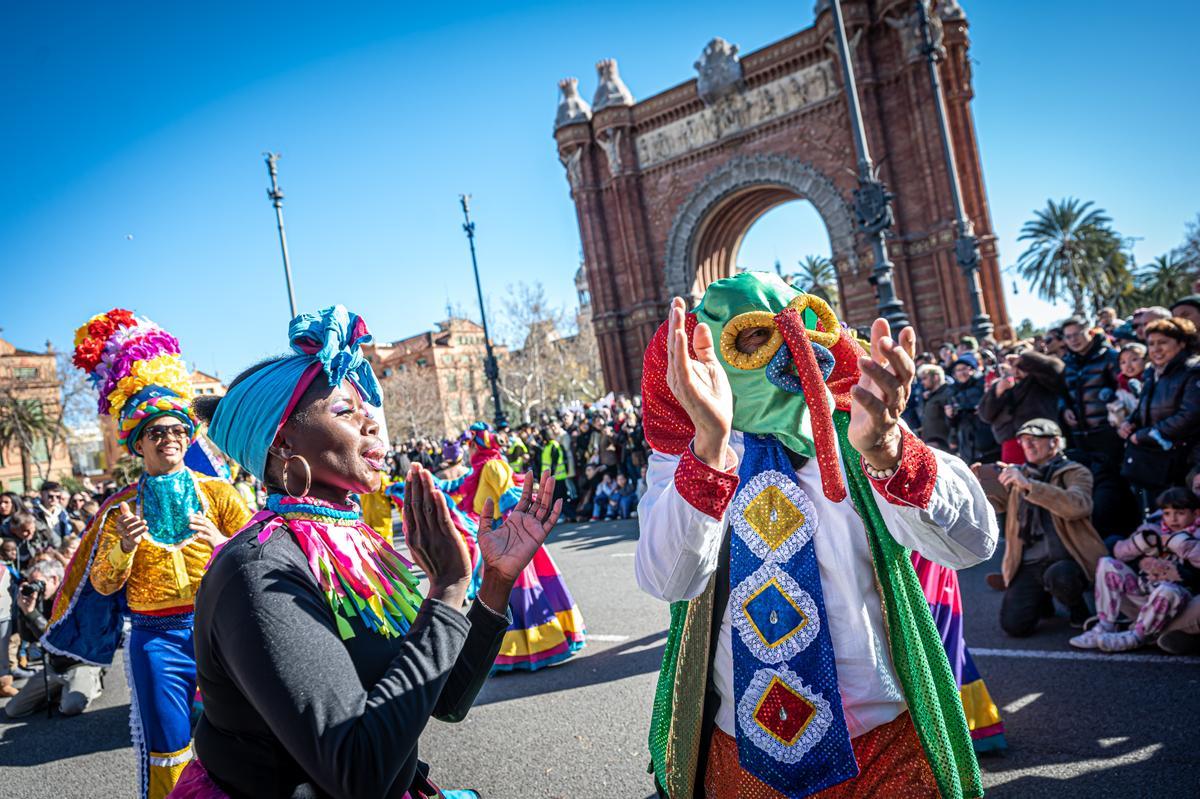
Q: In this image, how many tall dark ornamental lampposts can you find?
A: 4